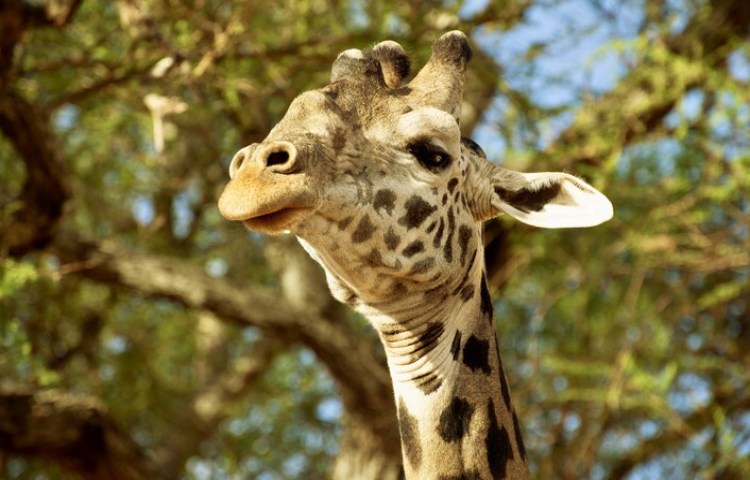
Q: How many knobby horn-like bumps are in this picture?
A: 3